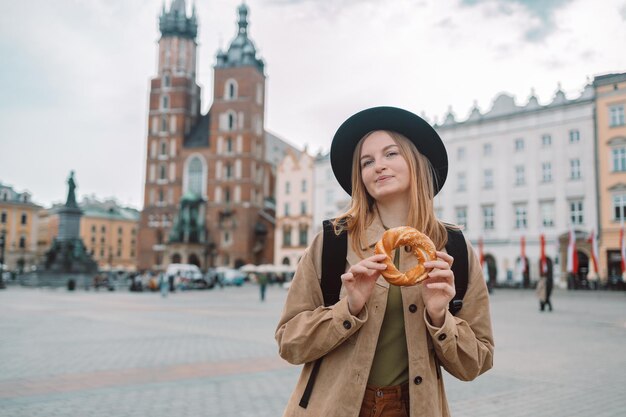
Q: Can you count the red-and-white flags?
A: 6